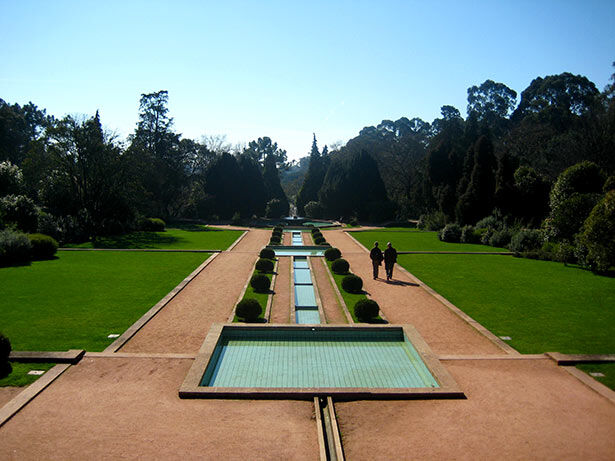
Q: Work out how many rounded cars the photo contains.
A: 0